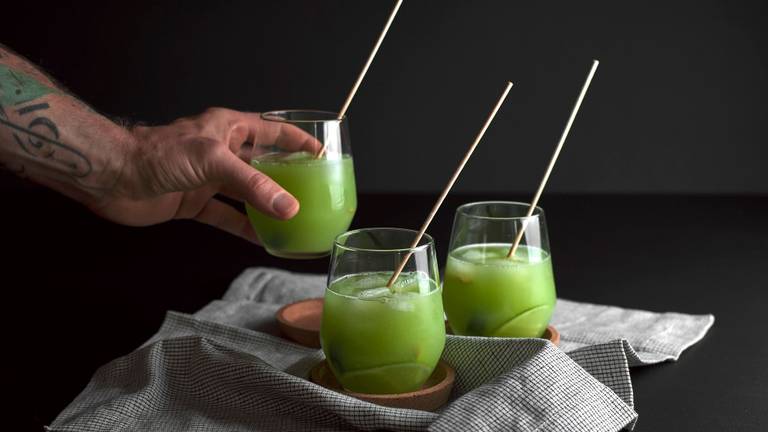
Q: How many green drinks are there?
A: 3